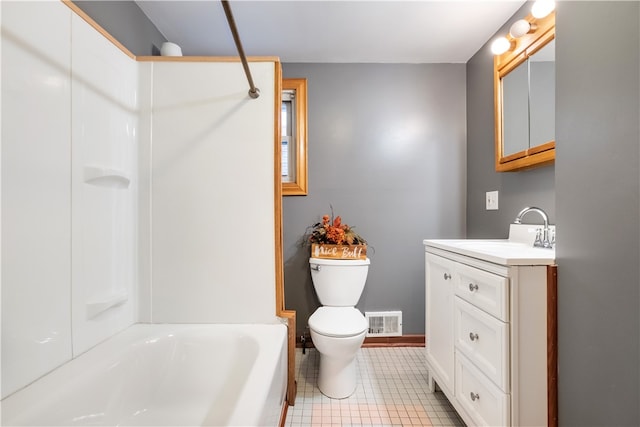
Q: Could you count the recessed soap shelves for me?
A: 2